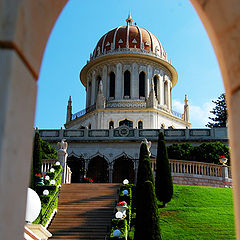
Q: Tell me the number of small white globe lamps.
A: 9